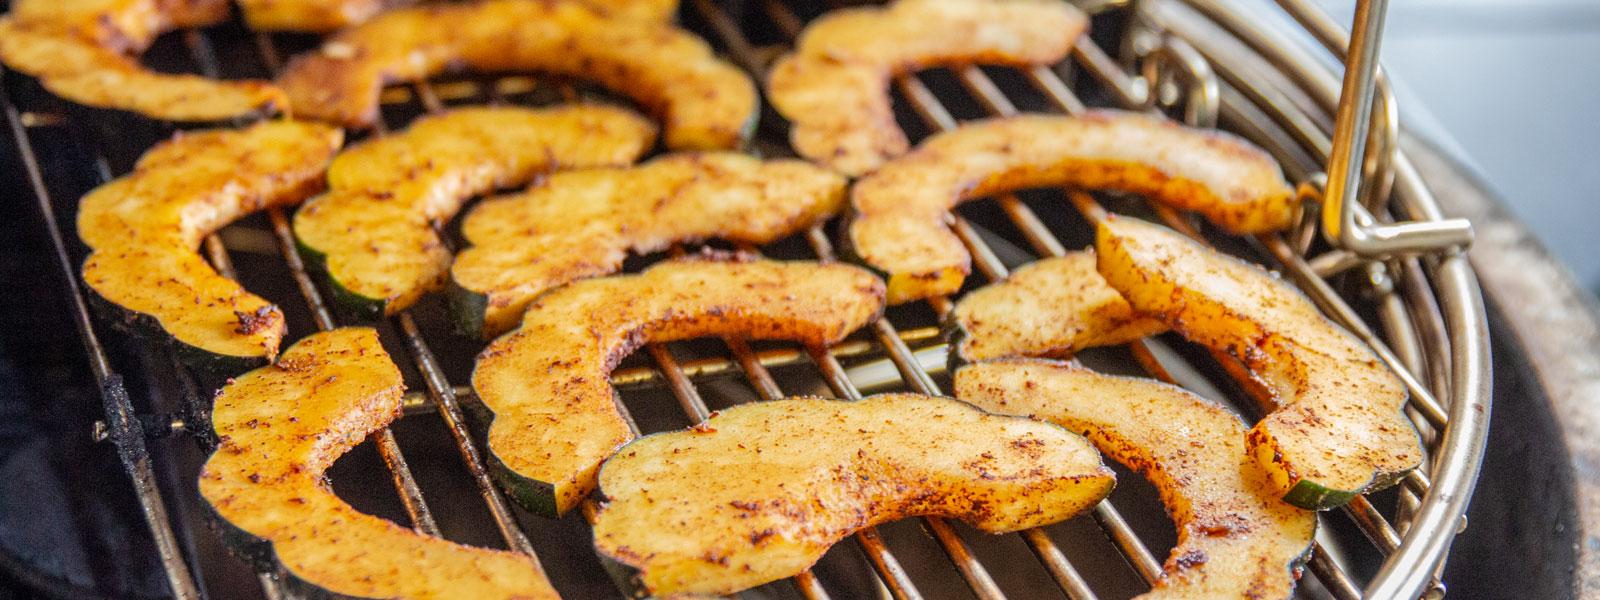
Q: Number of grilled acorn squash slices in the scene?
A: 14